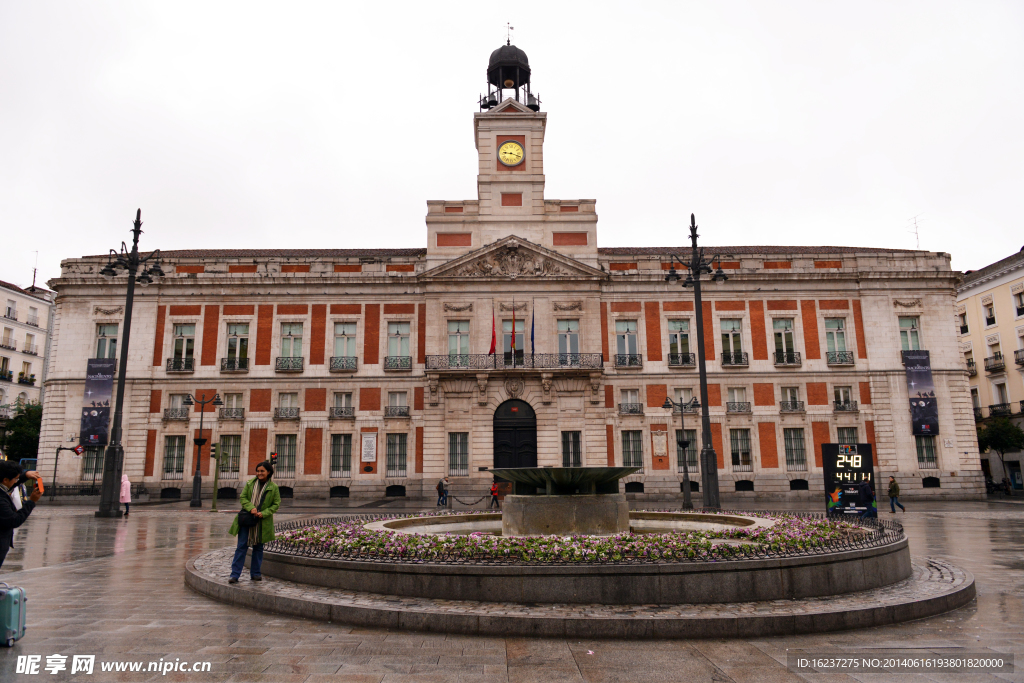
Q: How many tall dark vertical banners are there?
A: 2